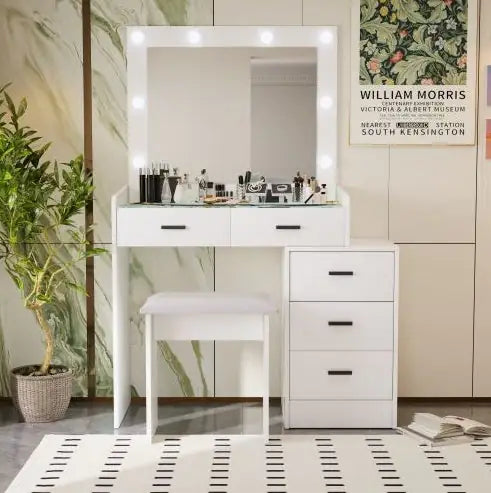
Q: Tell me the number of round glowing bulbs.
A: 8